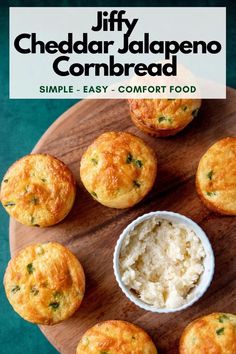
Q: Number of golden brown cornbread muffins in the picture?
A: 7